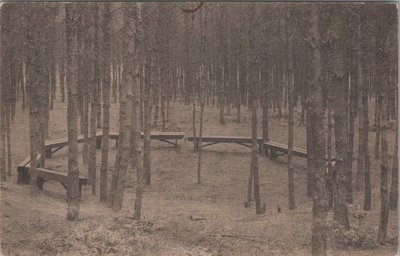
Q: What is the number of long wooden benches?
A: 6